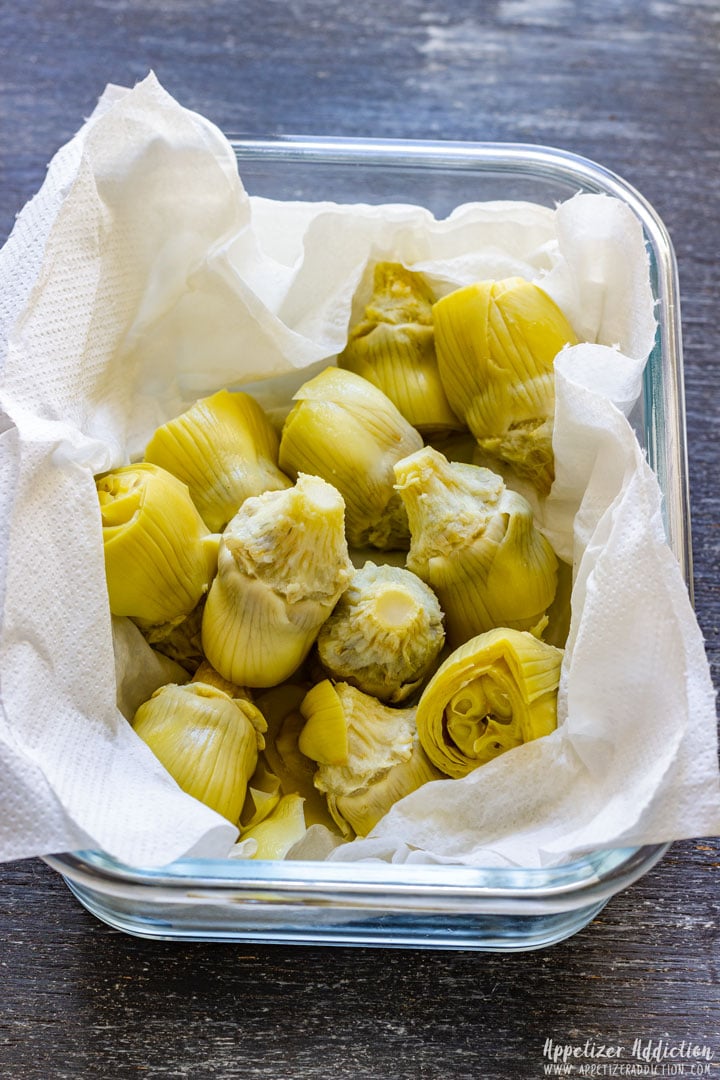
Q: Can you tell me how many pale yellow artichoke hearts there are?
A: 11